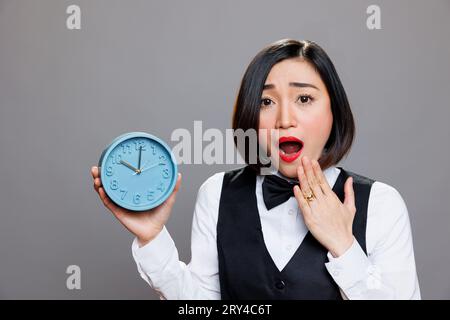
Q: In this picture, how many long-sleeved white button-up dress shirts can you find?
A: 1